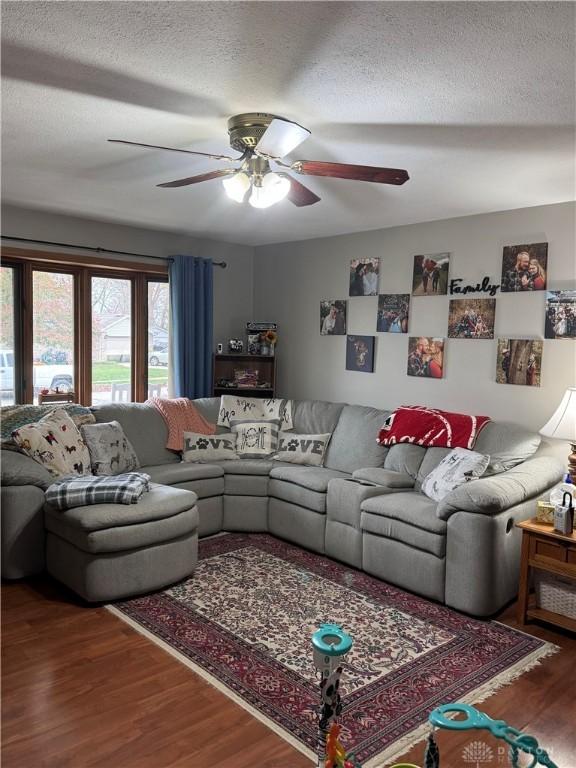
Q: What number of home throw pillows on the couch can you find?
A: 1